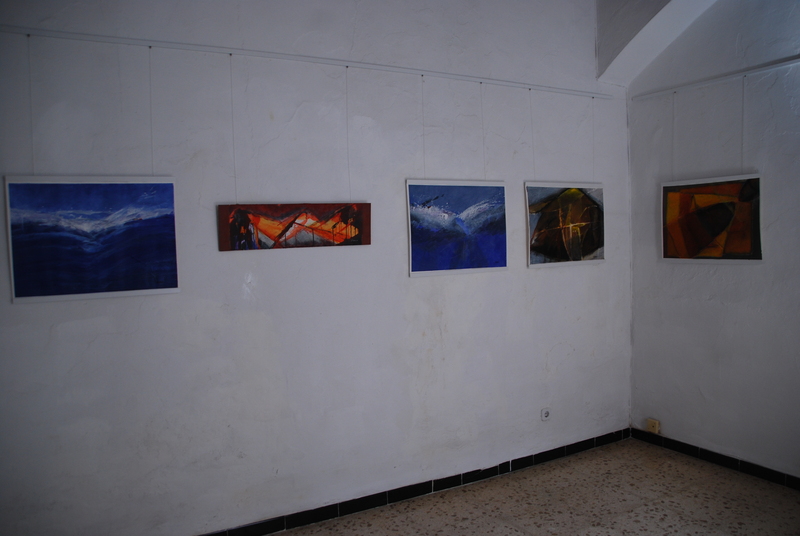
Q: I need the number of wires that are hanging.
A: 10